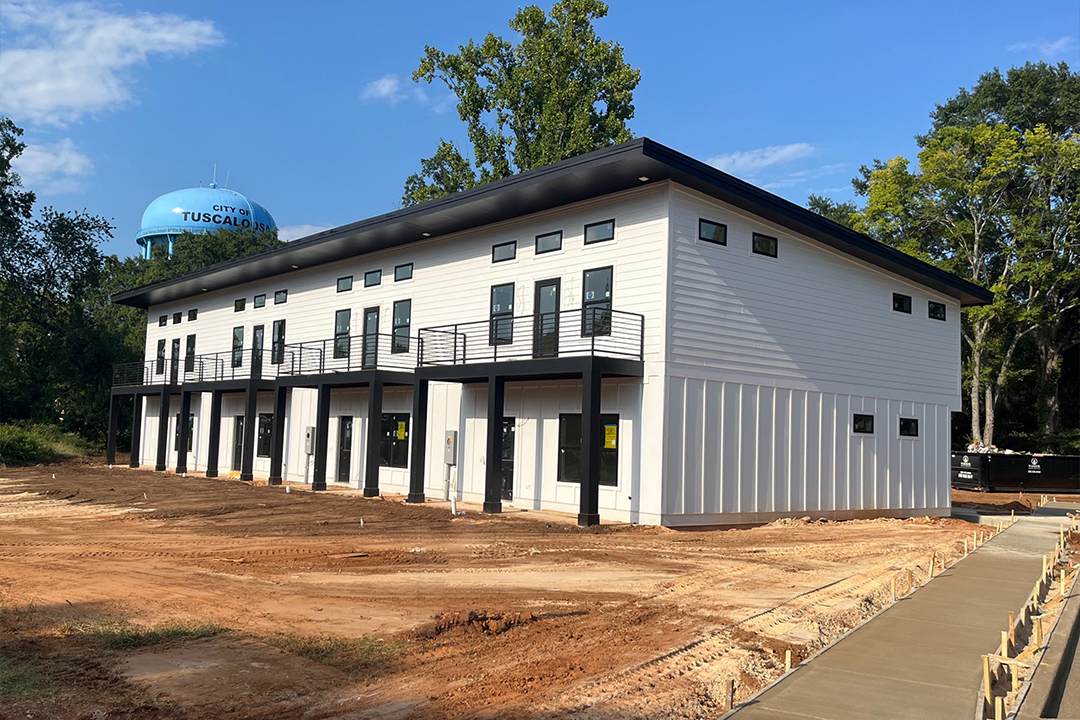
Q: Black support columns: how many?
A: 12